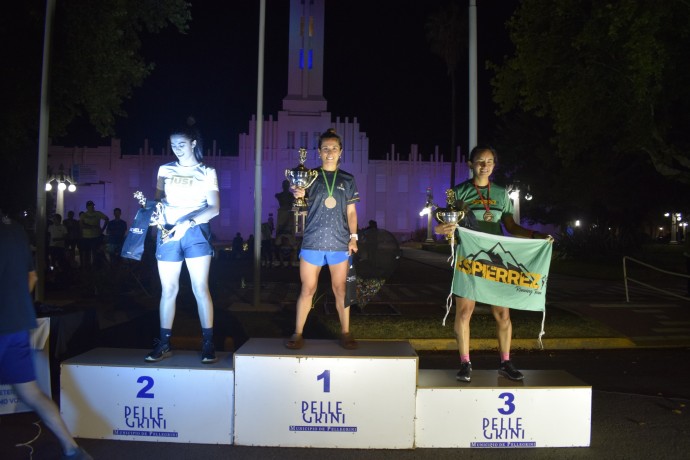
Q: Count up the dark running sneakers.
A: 4